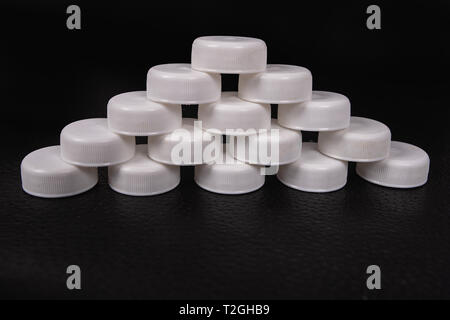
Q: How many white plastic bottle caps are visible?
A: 15